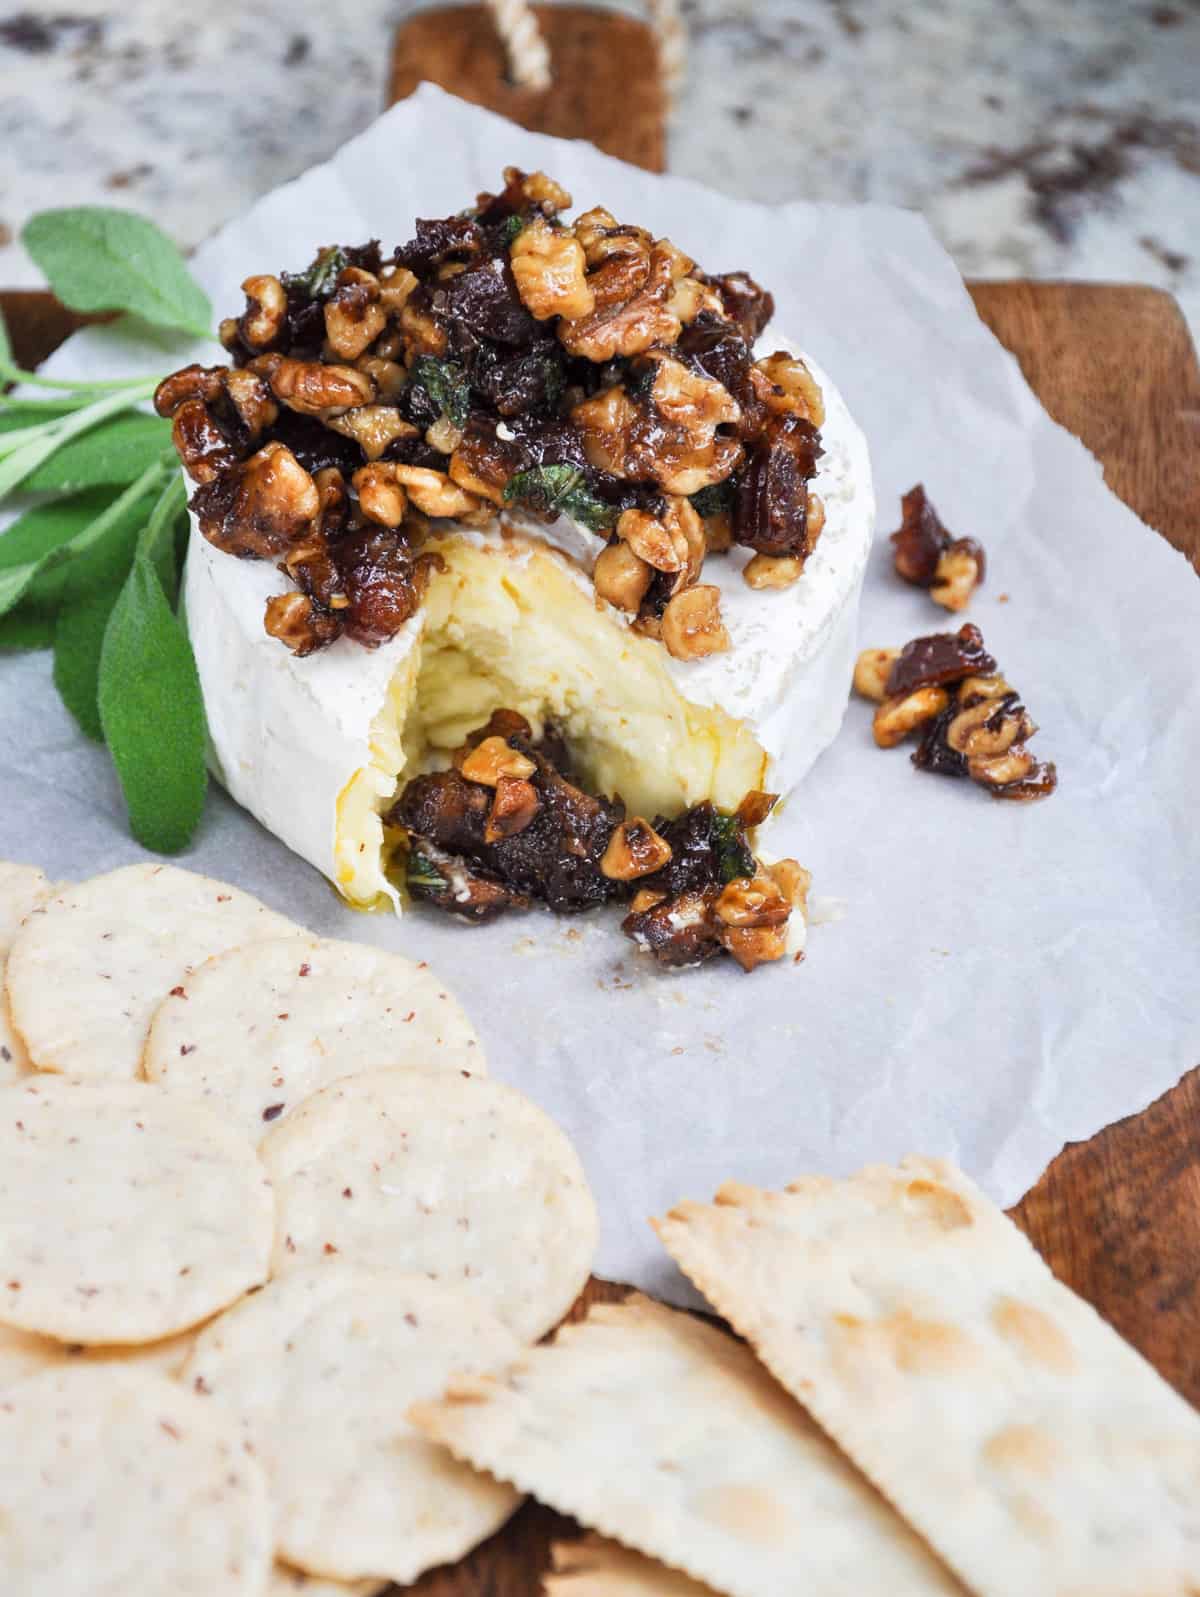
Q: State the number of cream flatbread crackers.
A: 3